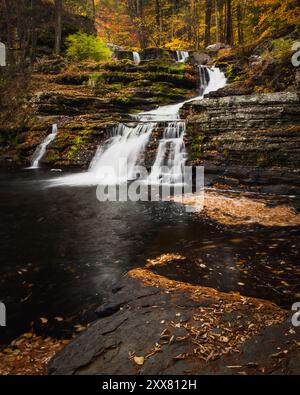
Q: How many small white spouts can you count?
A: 3